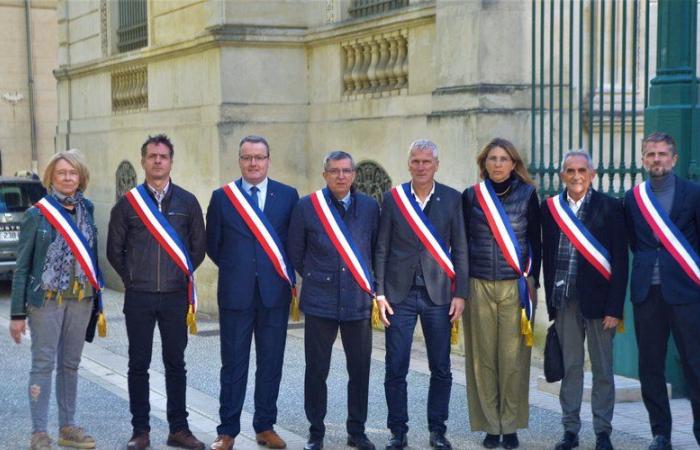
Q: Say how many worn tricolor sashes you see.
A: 8